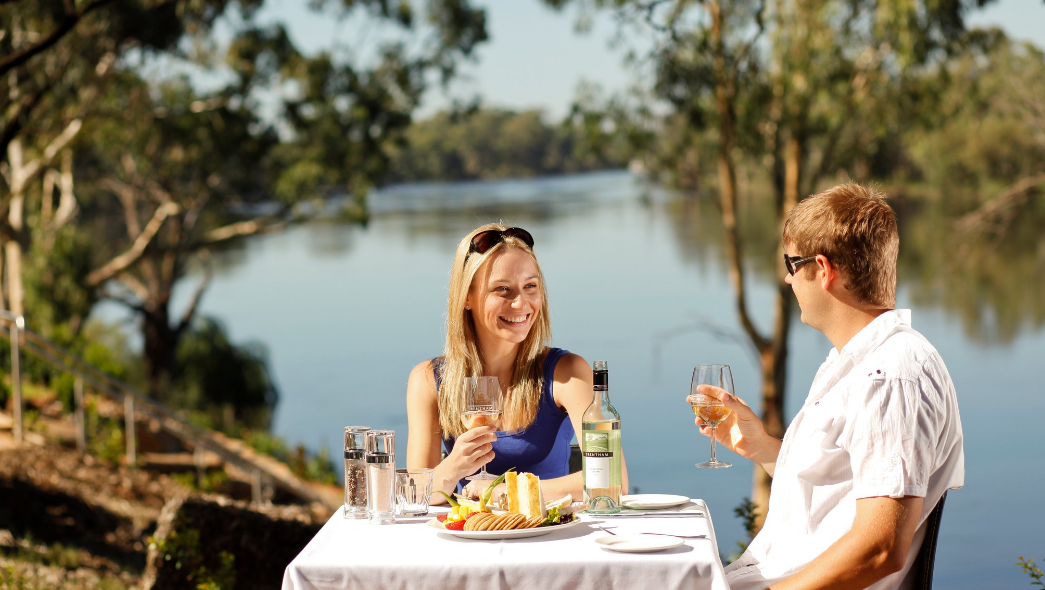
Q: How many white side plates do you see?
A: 2